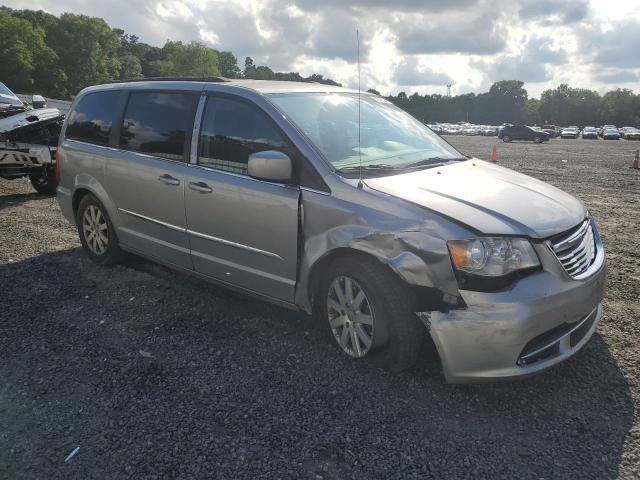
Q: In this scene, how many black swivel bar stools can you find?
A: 0